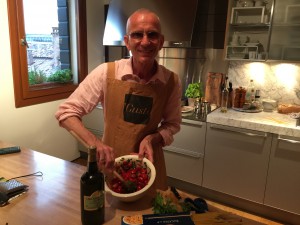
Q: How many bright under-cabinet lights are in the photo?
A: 2